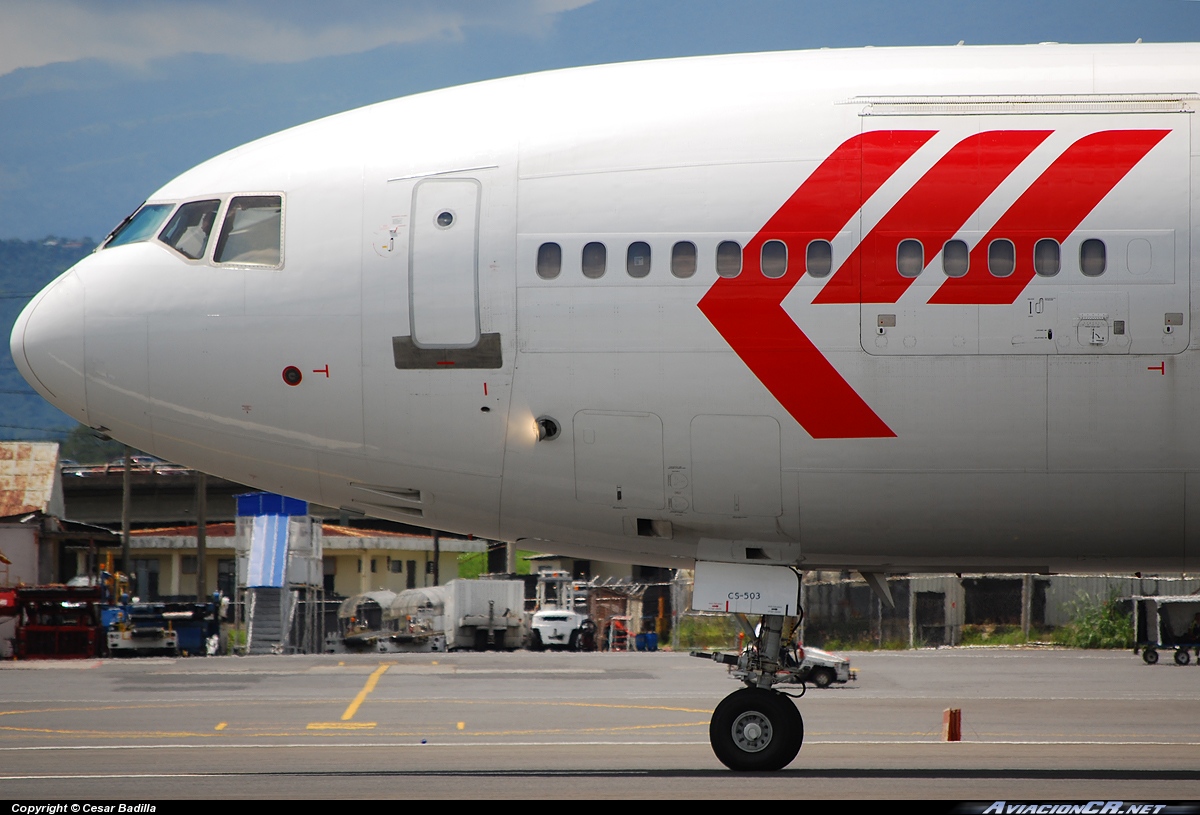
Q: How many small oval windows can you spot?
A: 12